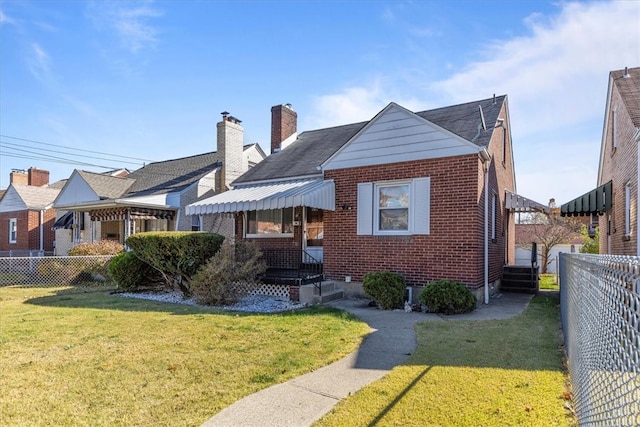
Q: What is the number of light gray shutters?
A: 2